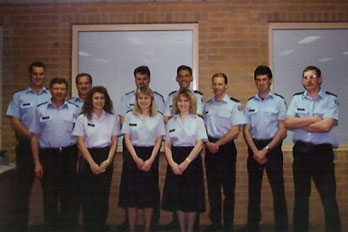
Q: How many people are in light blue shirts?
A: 11